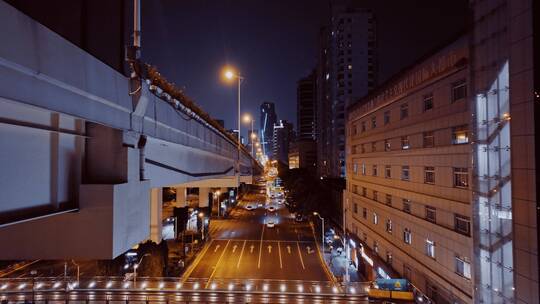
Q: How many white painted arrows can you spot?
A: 6